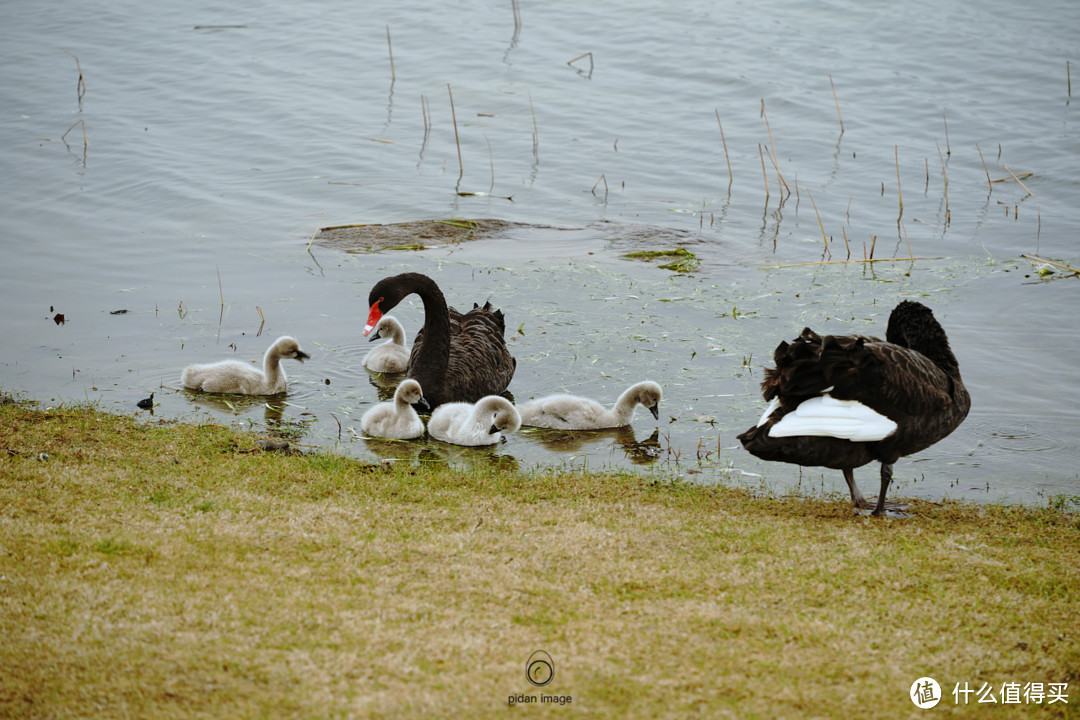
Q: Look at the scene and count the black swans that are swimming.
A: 1